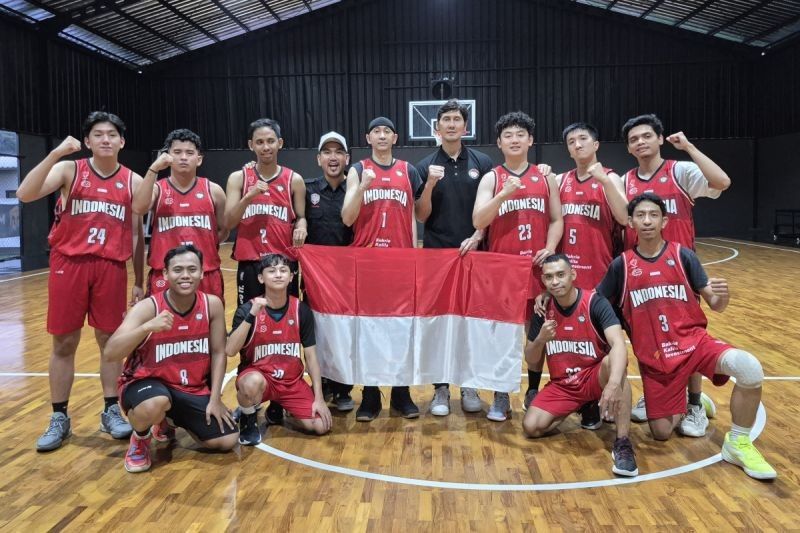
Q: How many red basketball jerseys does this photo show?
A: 11